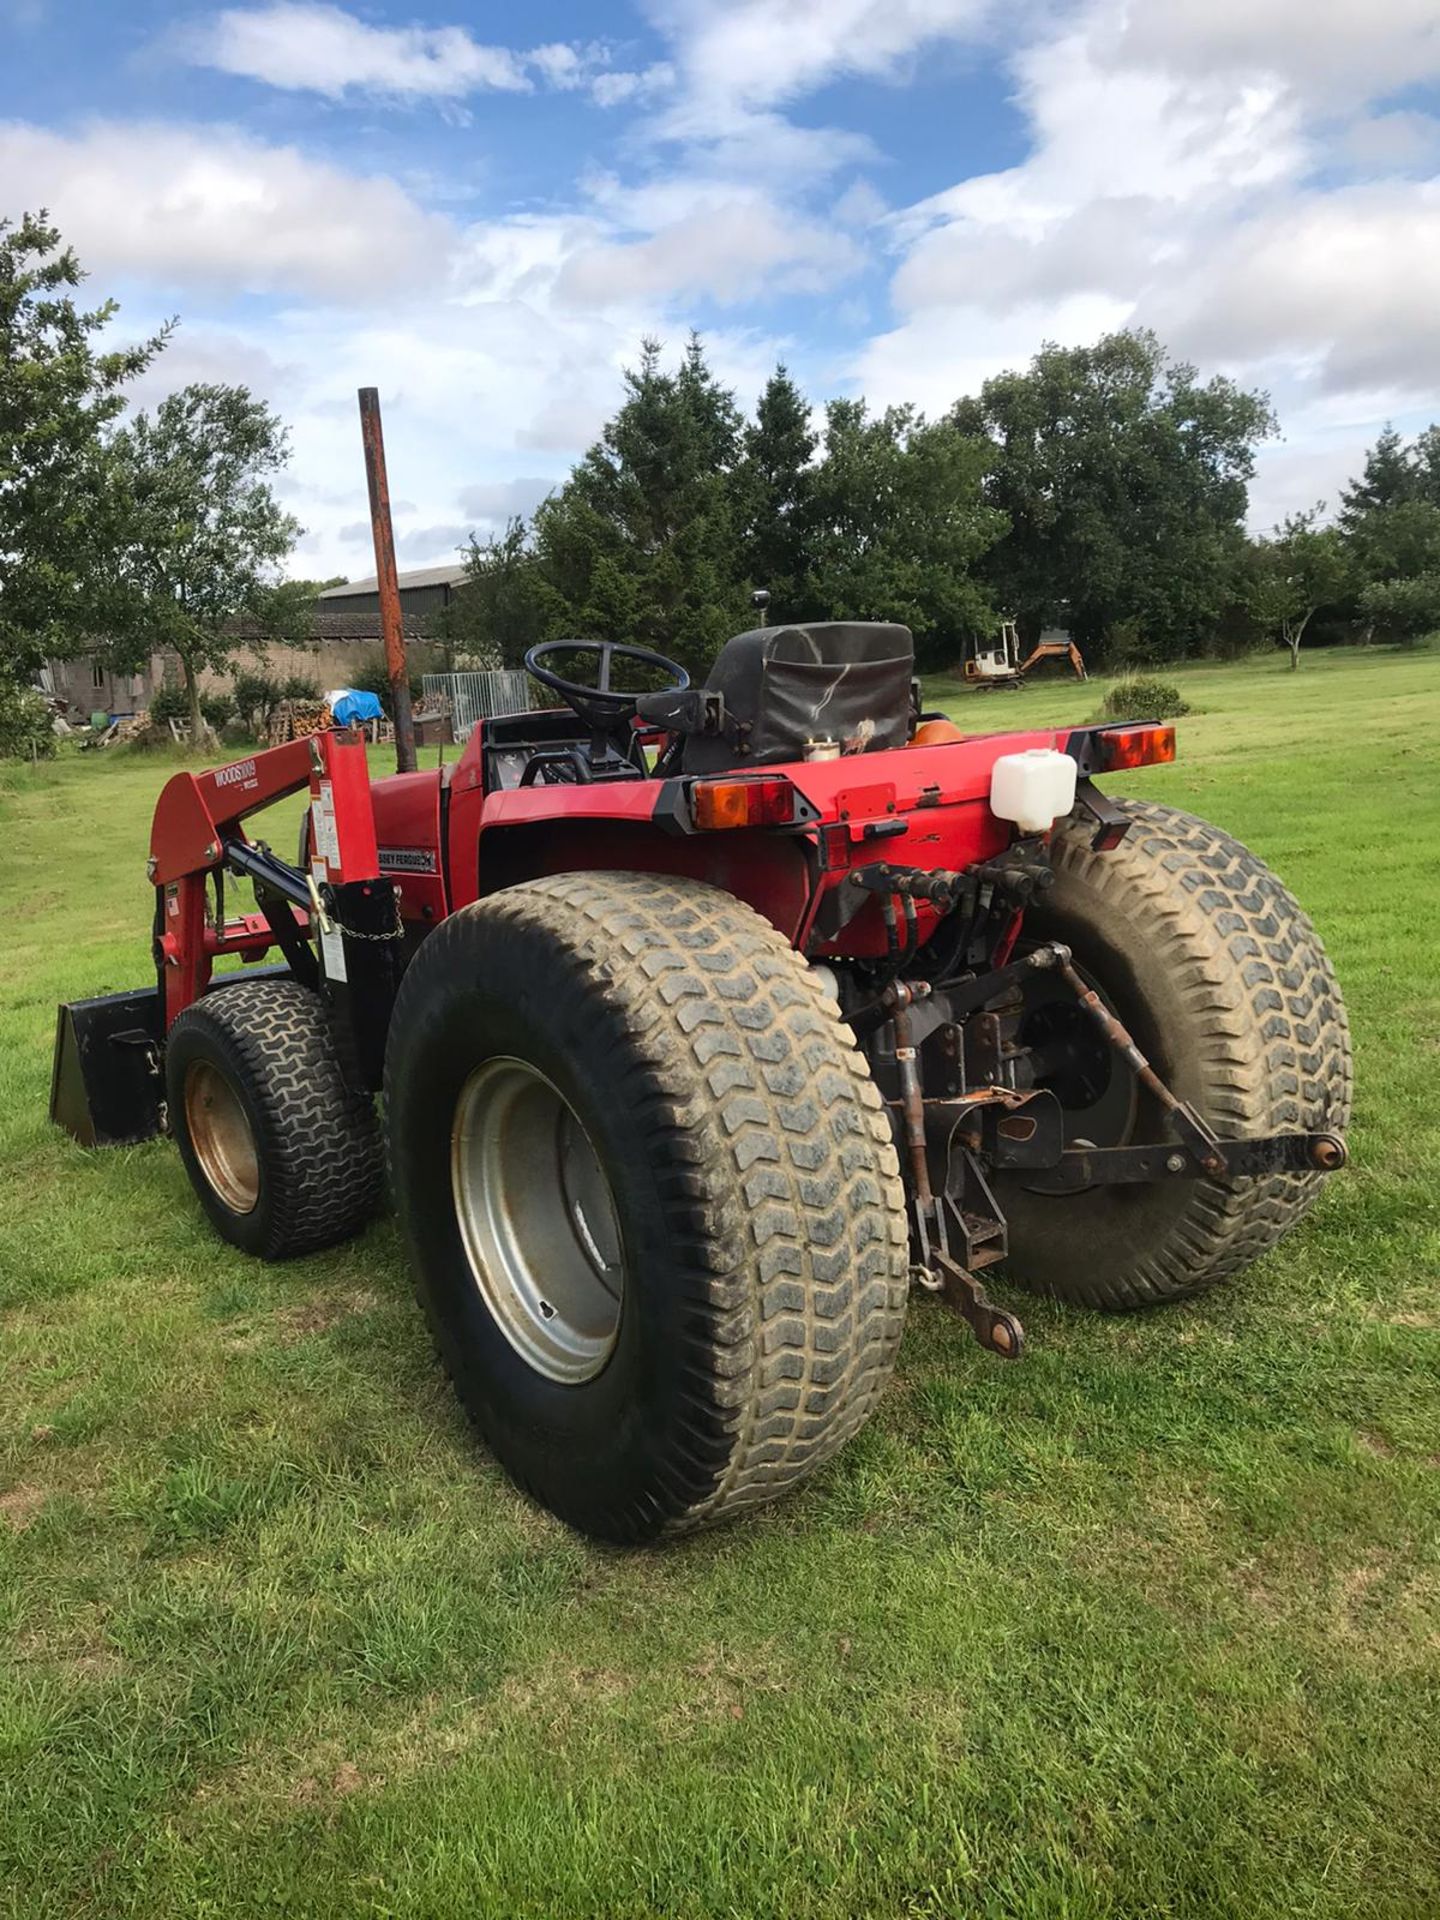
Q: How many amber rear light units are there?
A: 2